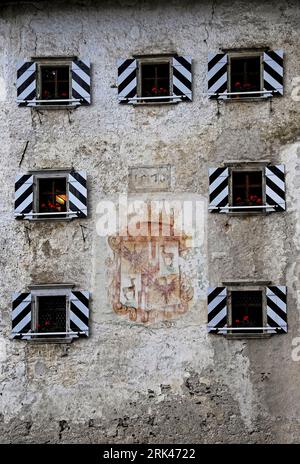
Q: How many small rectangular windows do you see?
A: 7